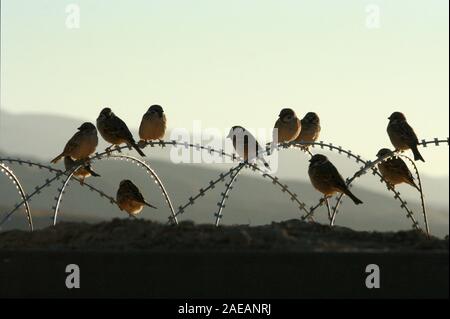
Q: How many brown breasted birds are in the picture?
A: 11